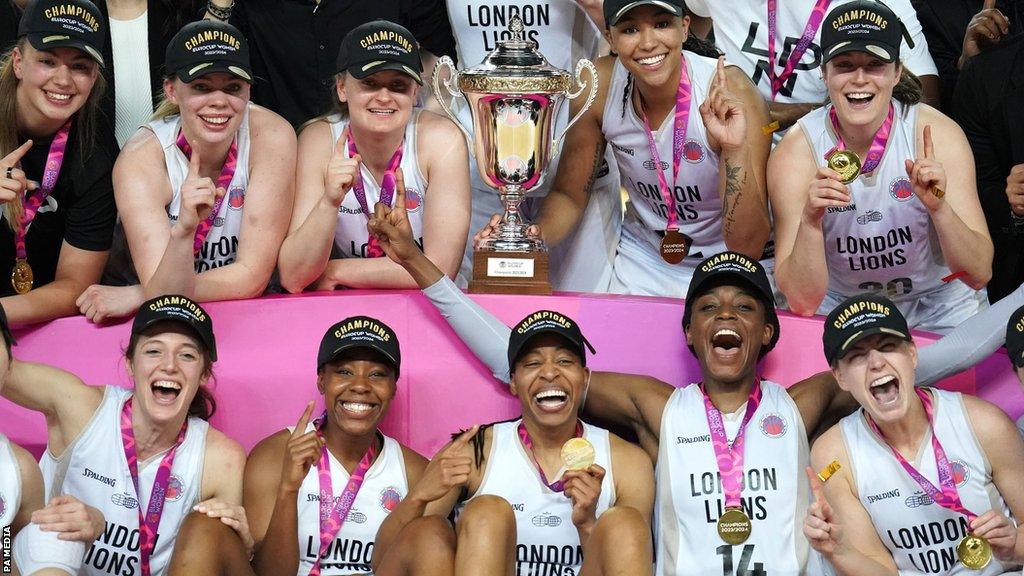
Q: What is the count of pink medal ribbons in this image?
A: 11